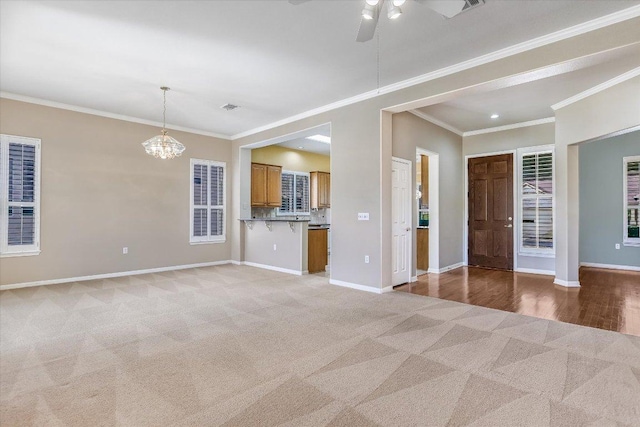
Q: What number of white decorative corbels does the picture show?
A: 3